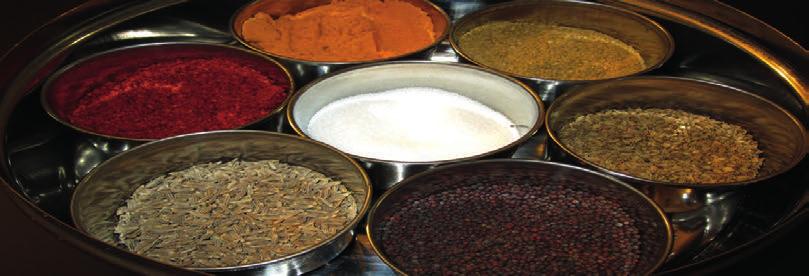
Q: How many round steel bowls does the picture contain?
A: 7